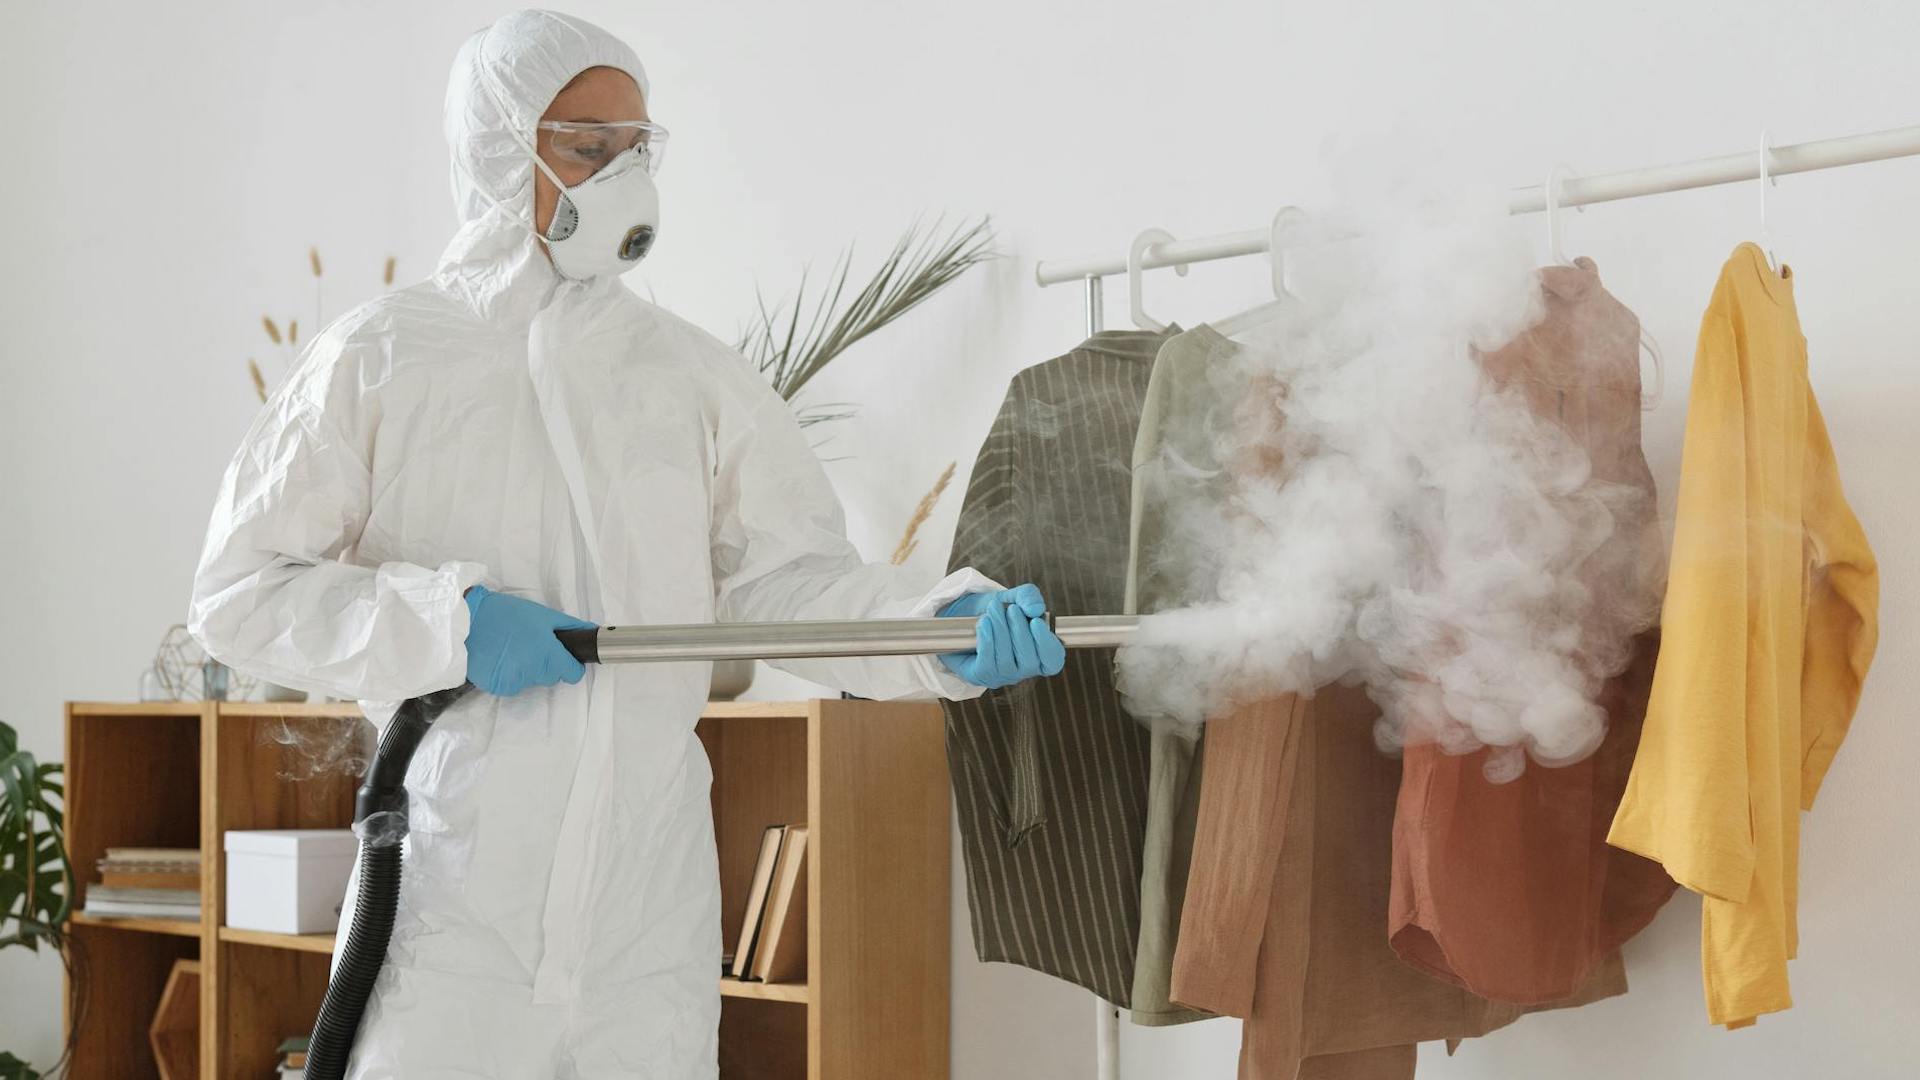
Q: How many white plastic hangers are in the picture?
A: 4